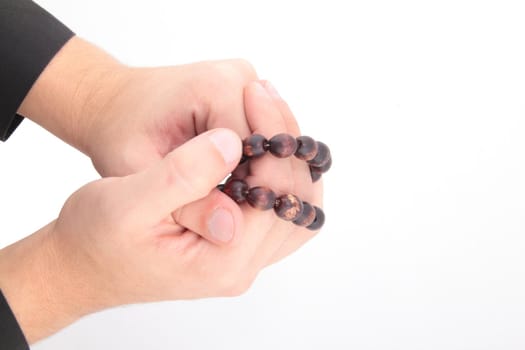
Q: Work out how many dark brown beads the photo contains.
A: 11